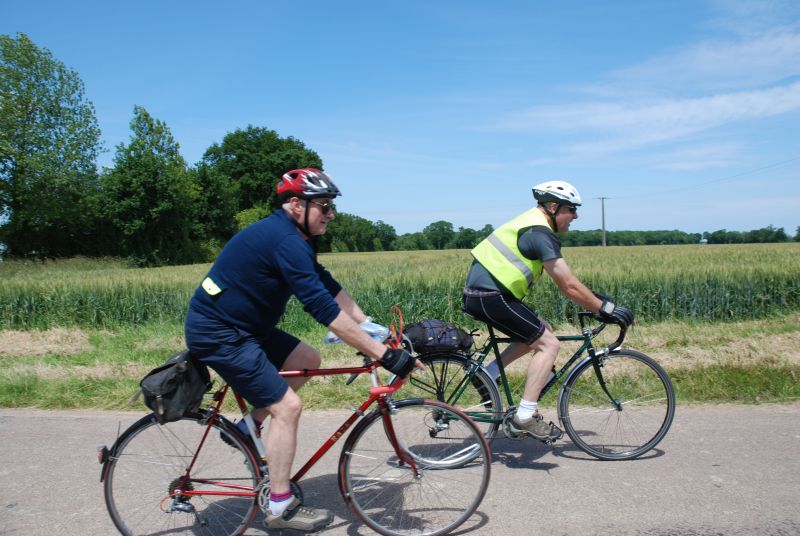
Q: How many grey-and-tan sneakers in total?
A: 2